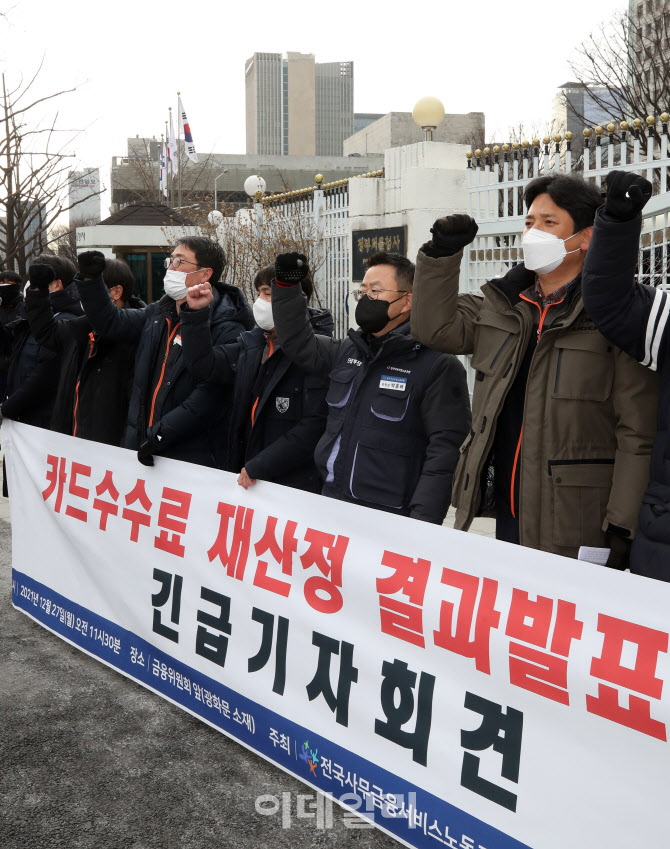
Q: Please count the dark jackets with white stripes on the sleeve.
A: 1